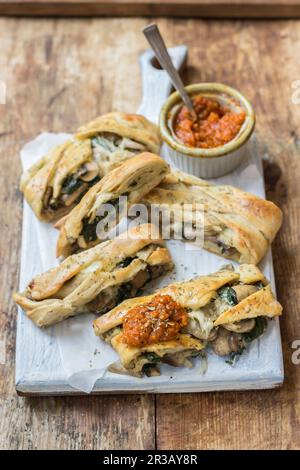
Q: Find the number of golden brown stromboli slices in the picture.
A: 5